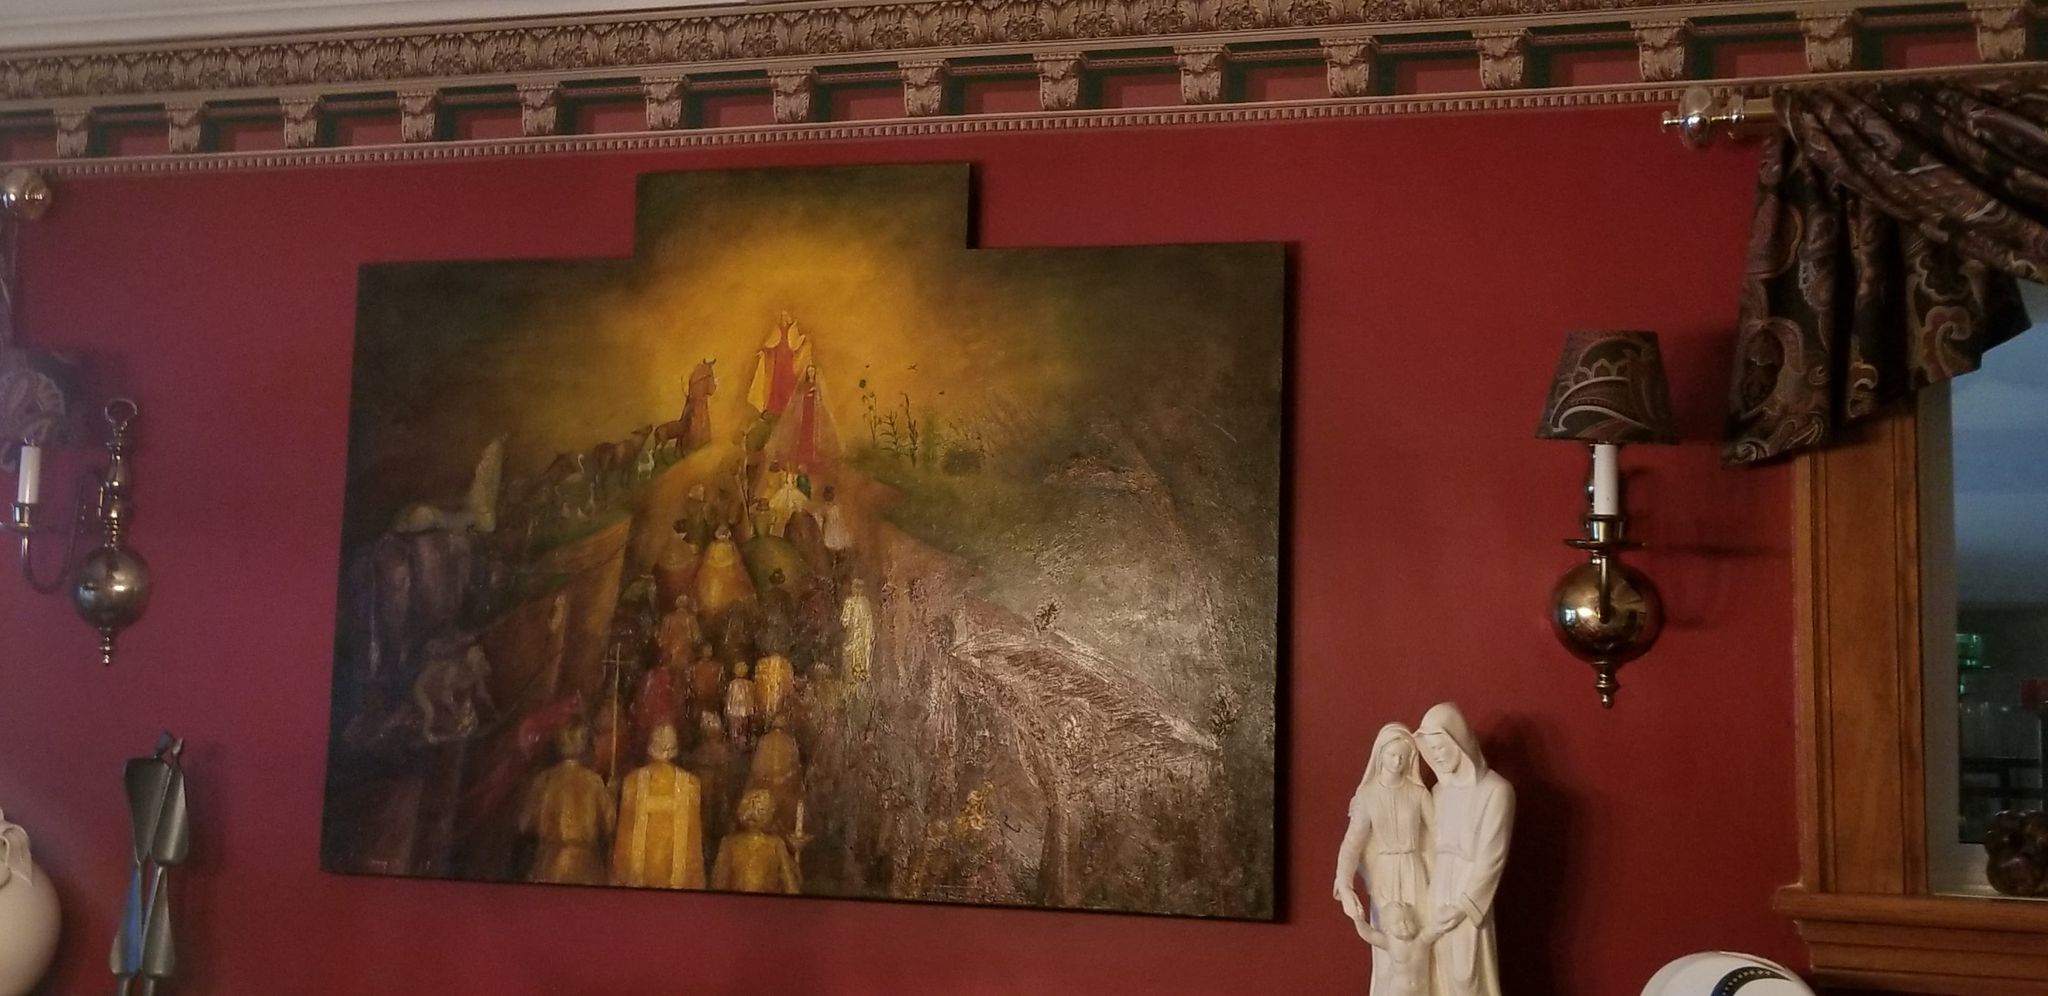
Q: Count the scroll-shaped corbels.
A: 15